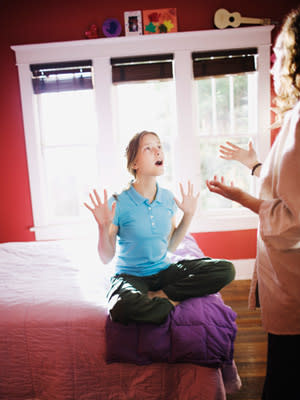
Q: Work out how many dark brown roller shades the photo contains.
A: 3